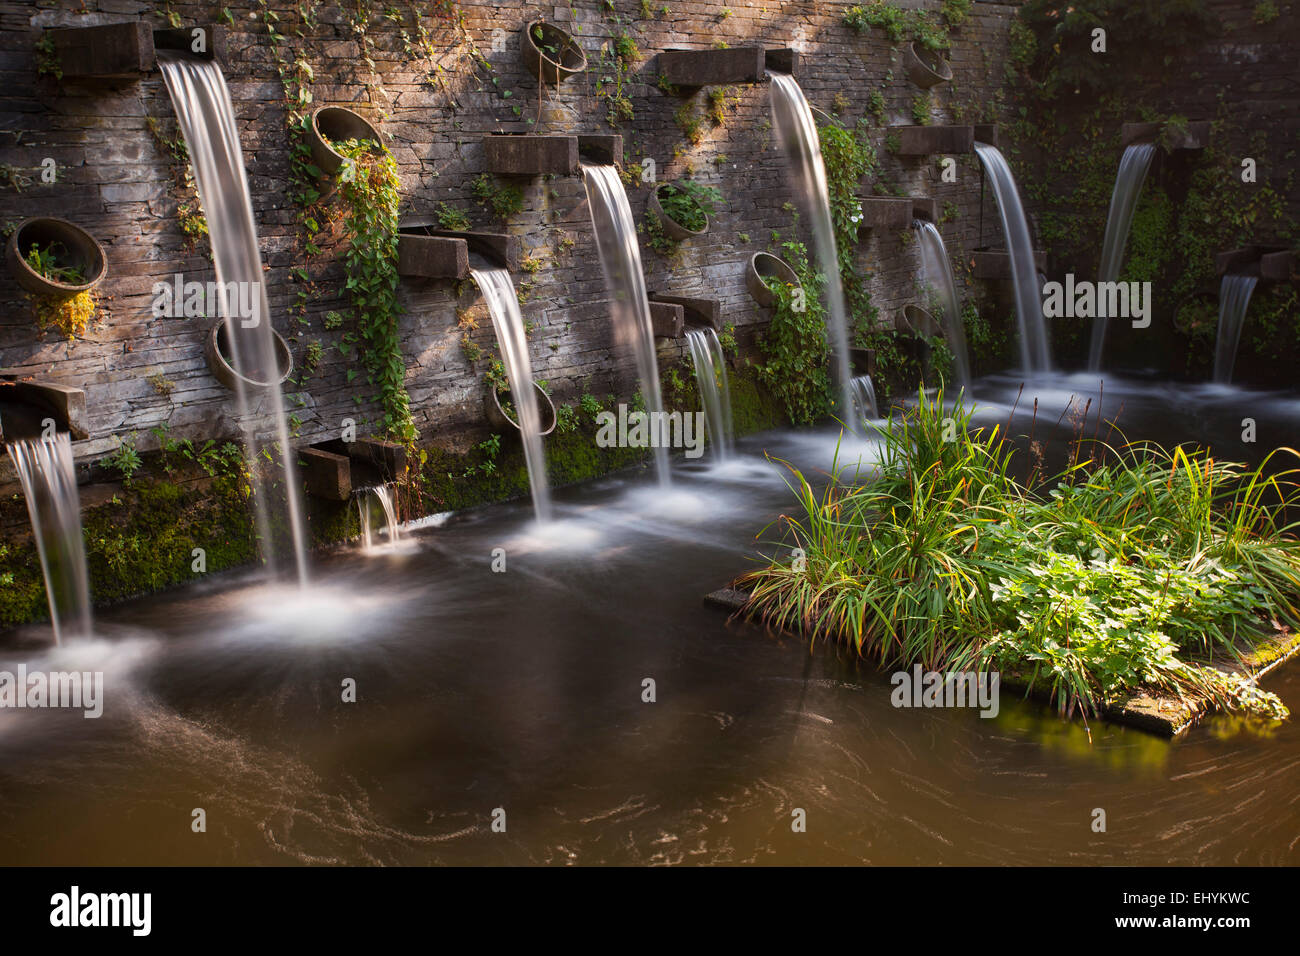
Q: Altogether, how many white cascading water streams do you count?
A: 12